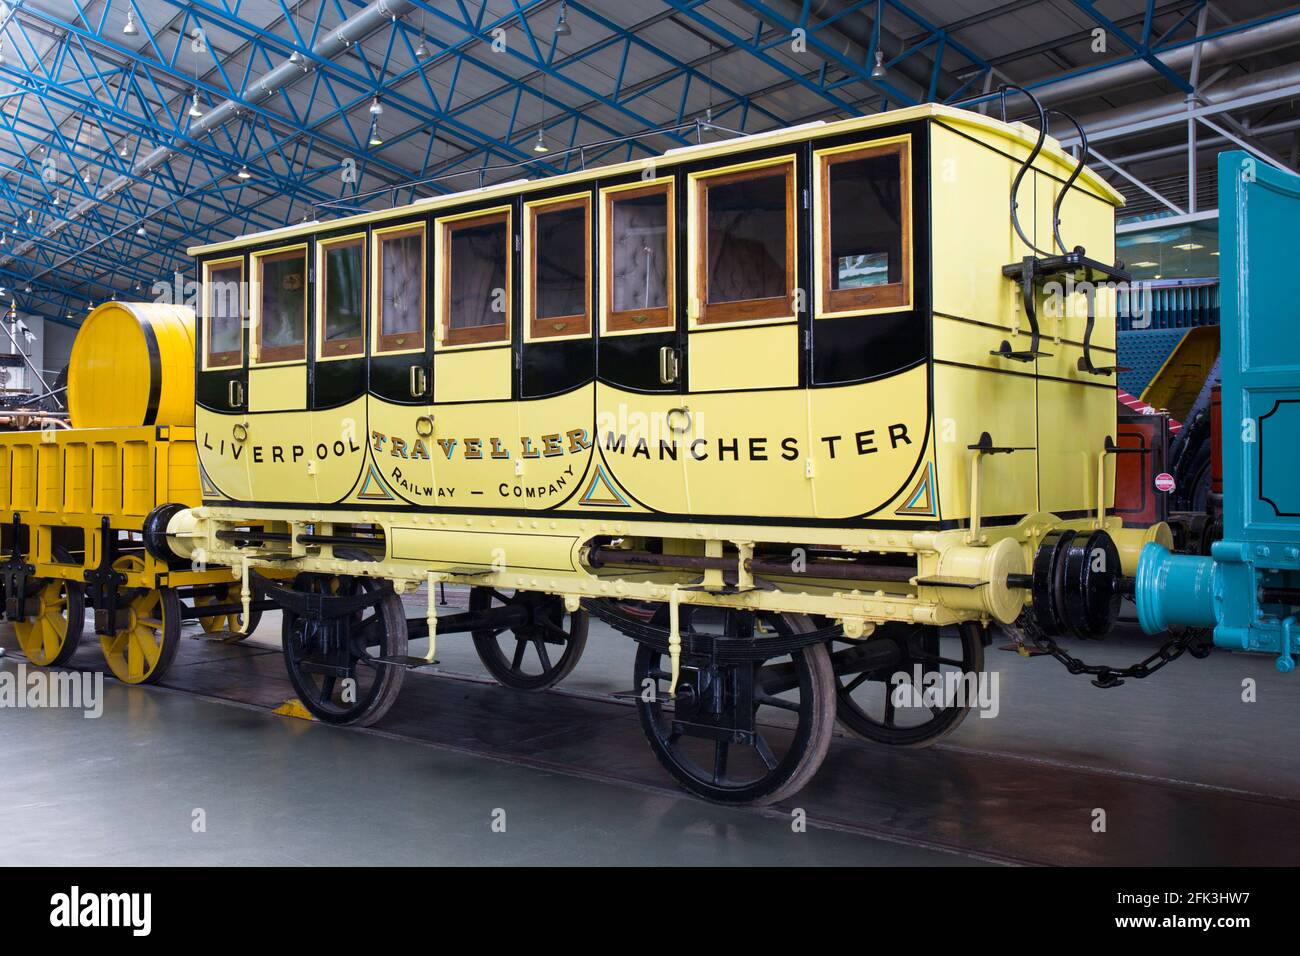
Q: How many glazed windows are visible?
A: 9